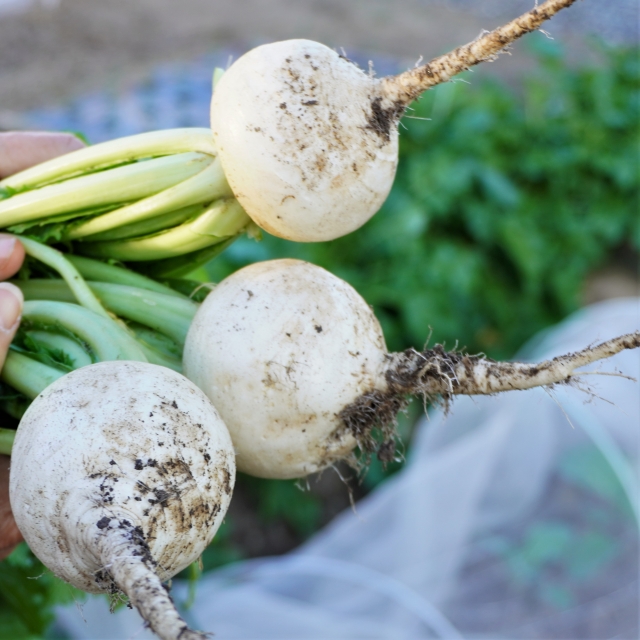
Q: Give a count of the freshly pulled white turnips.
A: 3